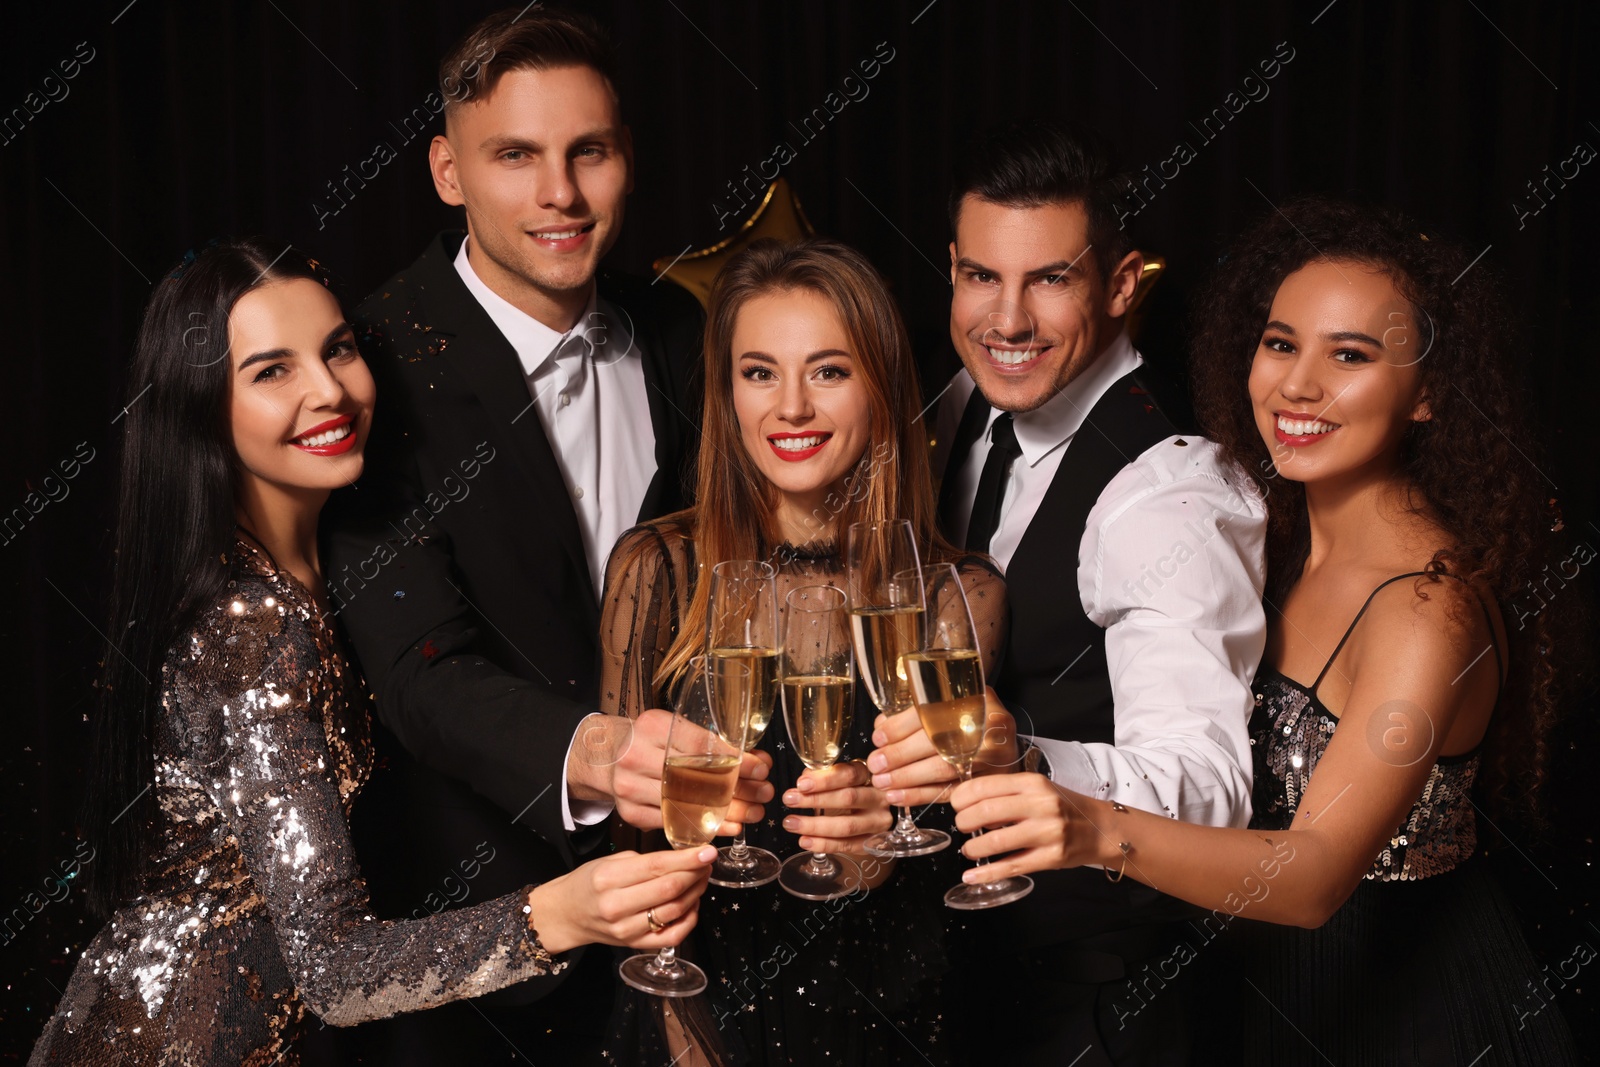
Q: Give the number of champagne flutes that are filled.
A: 5